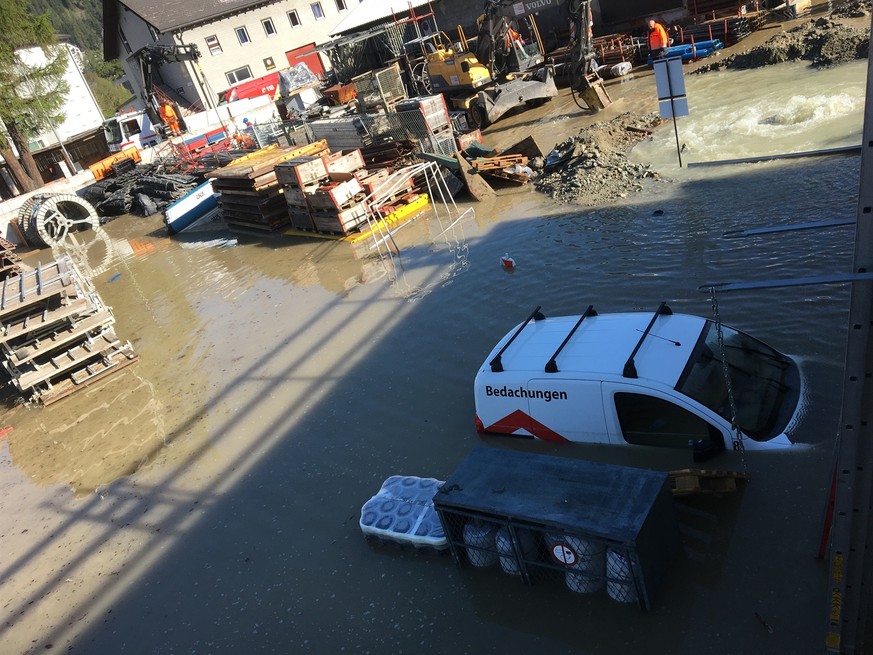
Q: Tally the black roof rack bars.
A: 3